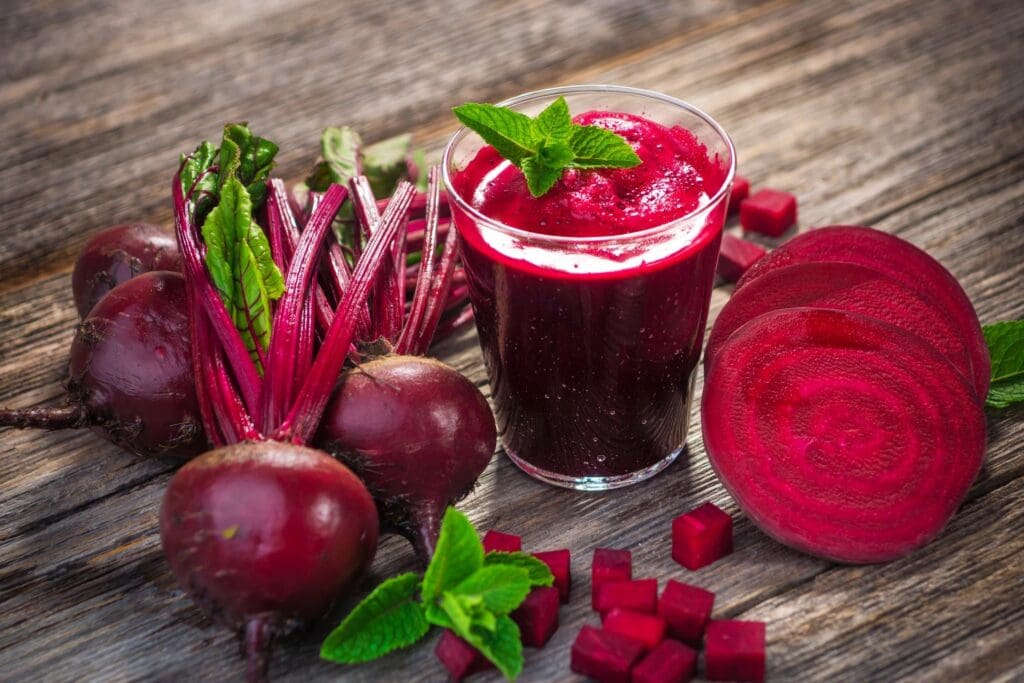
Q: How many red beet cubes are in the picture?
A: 15